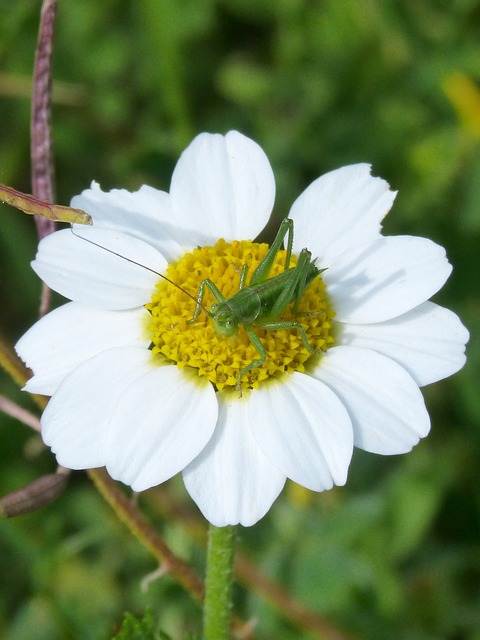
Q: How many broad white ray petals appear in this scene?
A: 12